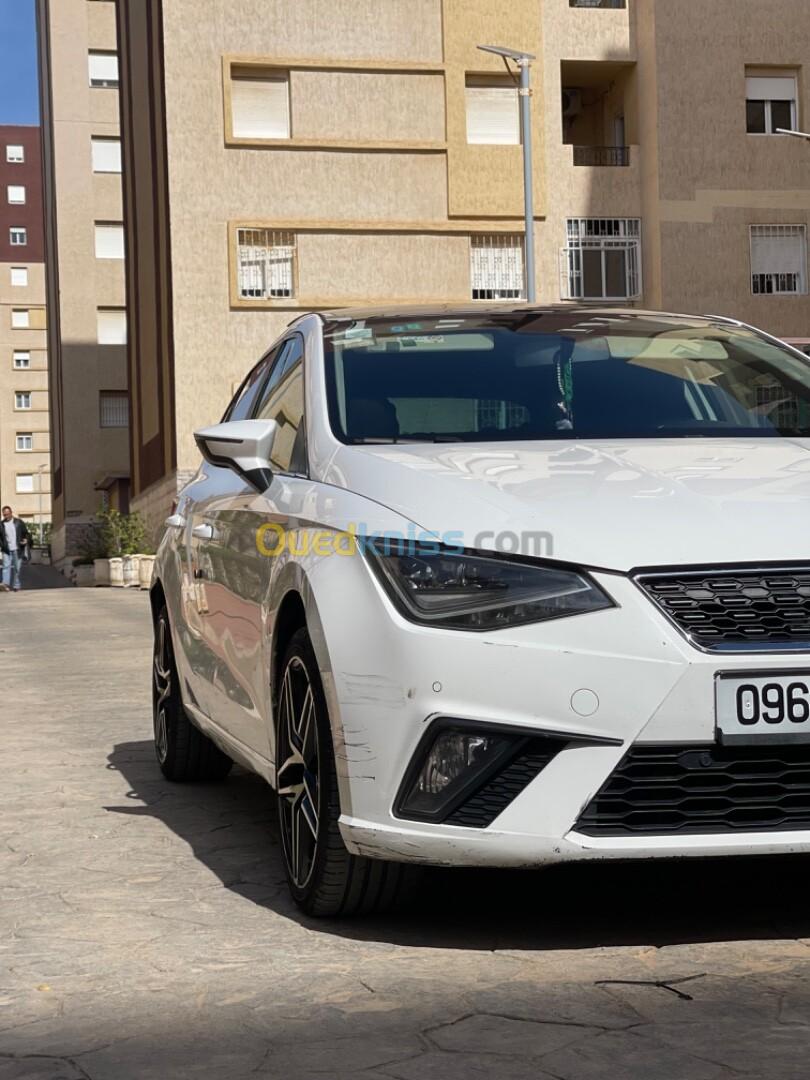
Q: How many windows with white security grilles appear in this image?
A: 4